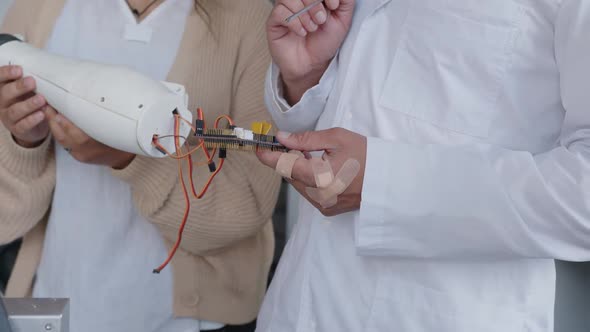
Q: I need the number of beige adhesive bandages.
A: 3